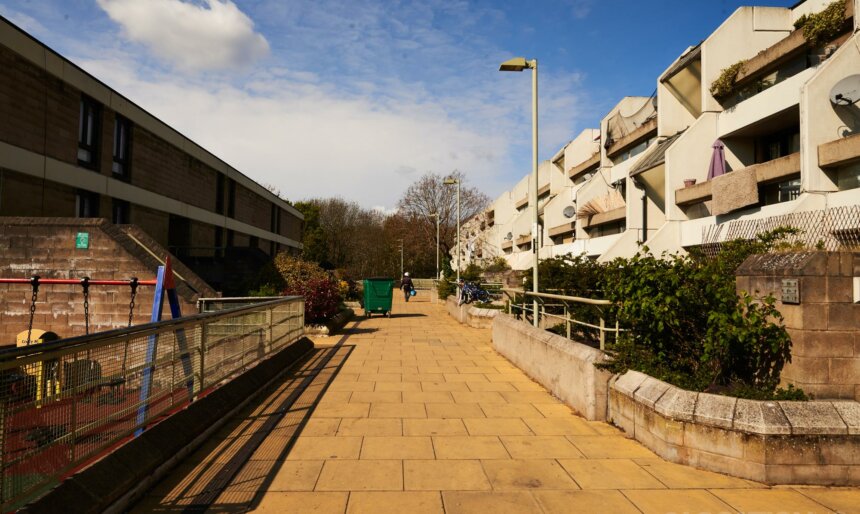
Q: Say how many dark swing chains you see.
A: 3